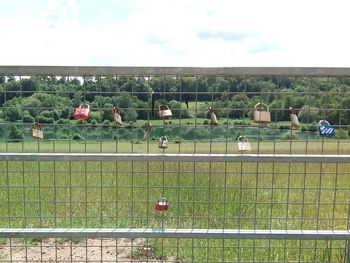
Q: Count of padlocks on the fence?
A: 13